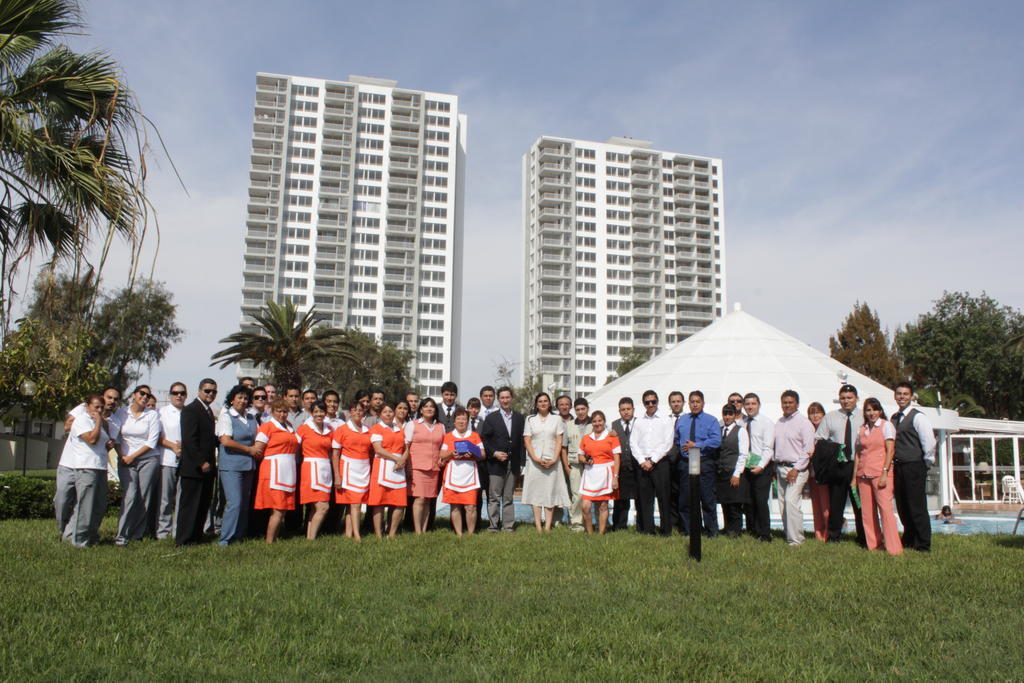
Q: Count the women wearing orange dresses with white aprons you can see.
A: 6